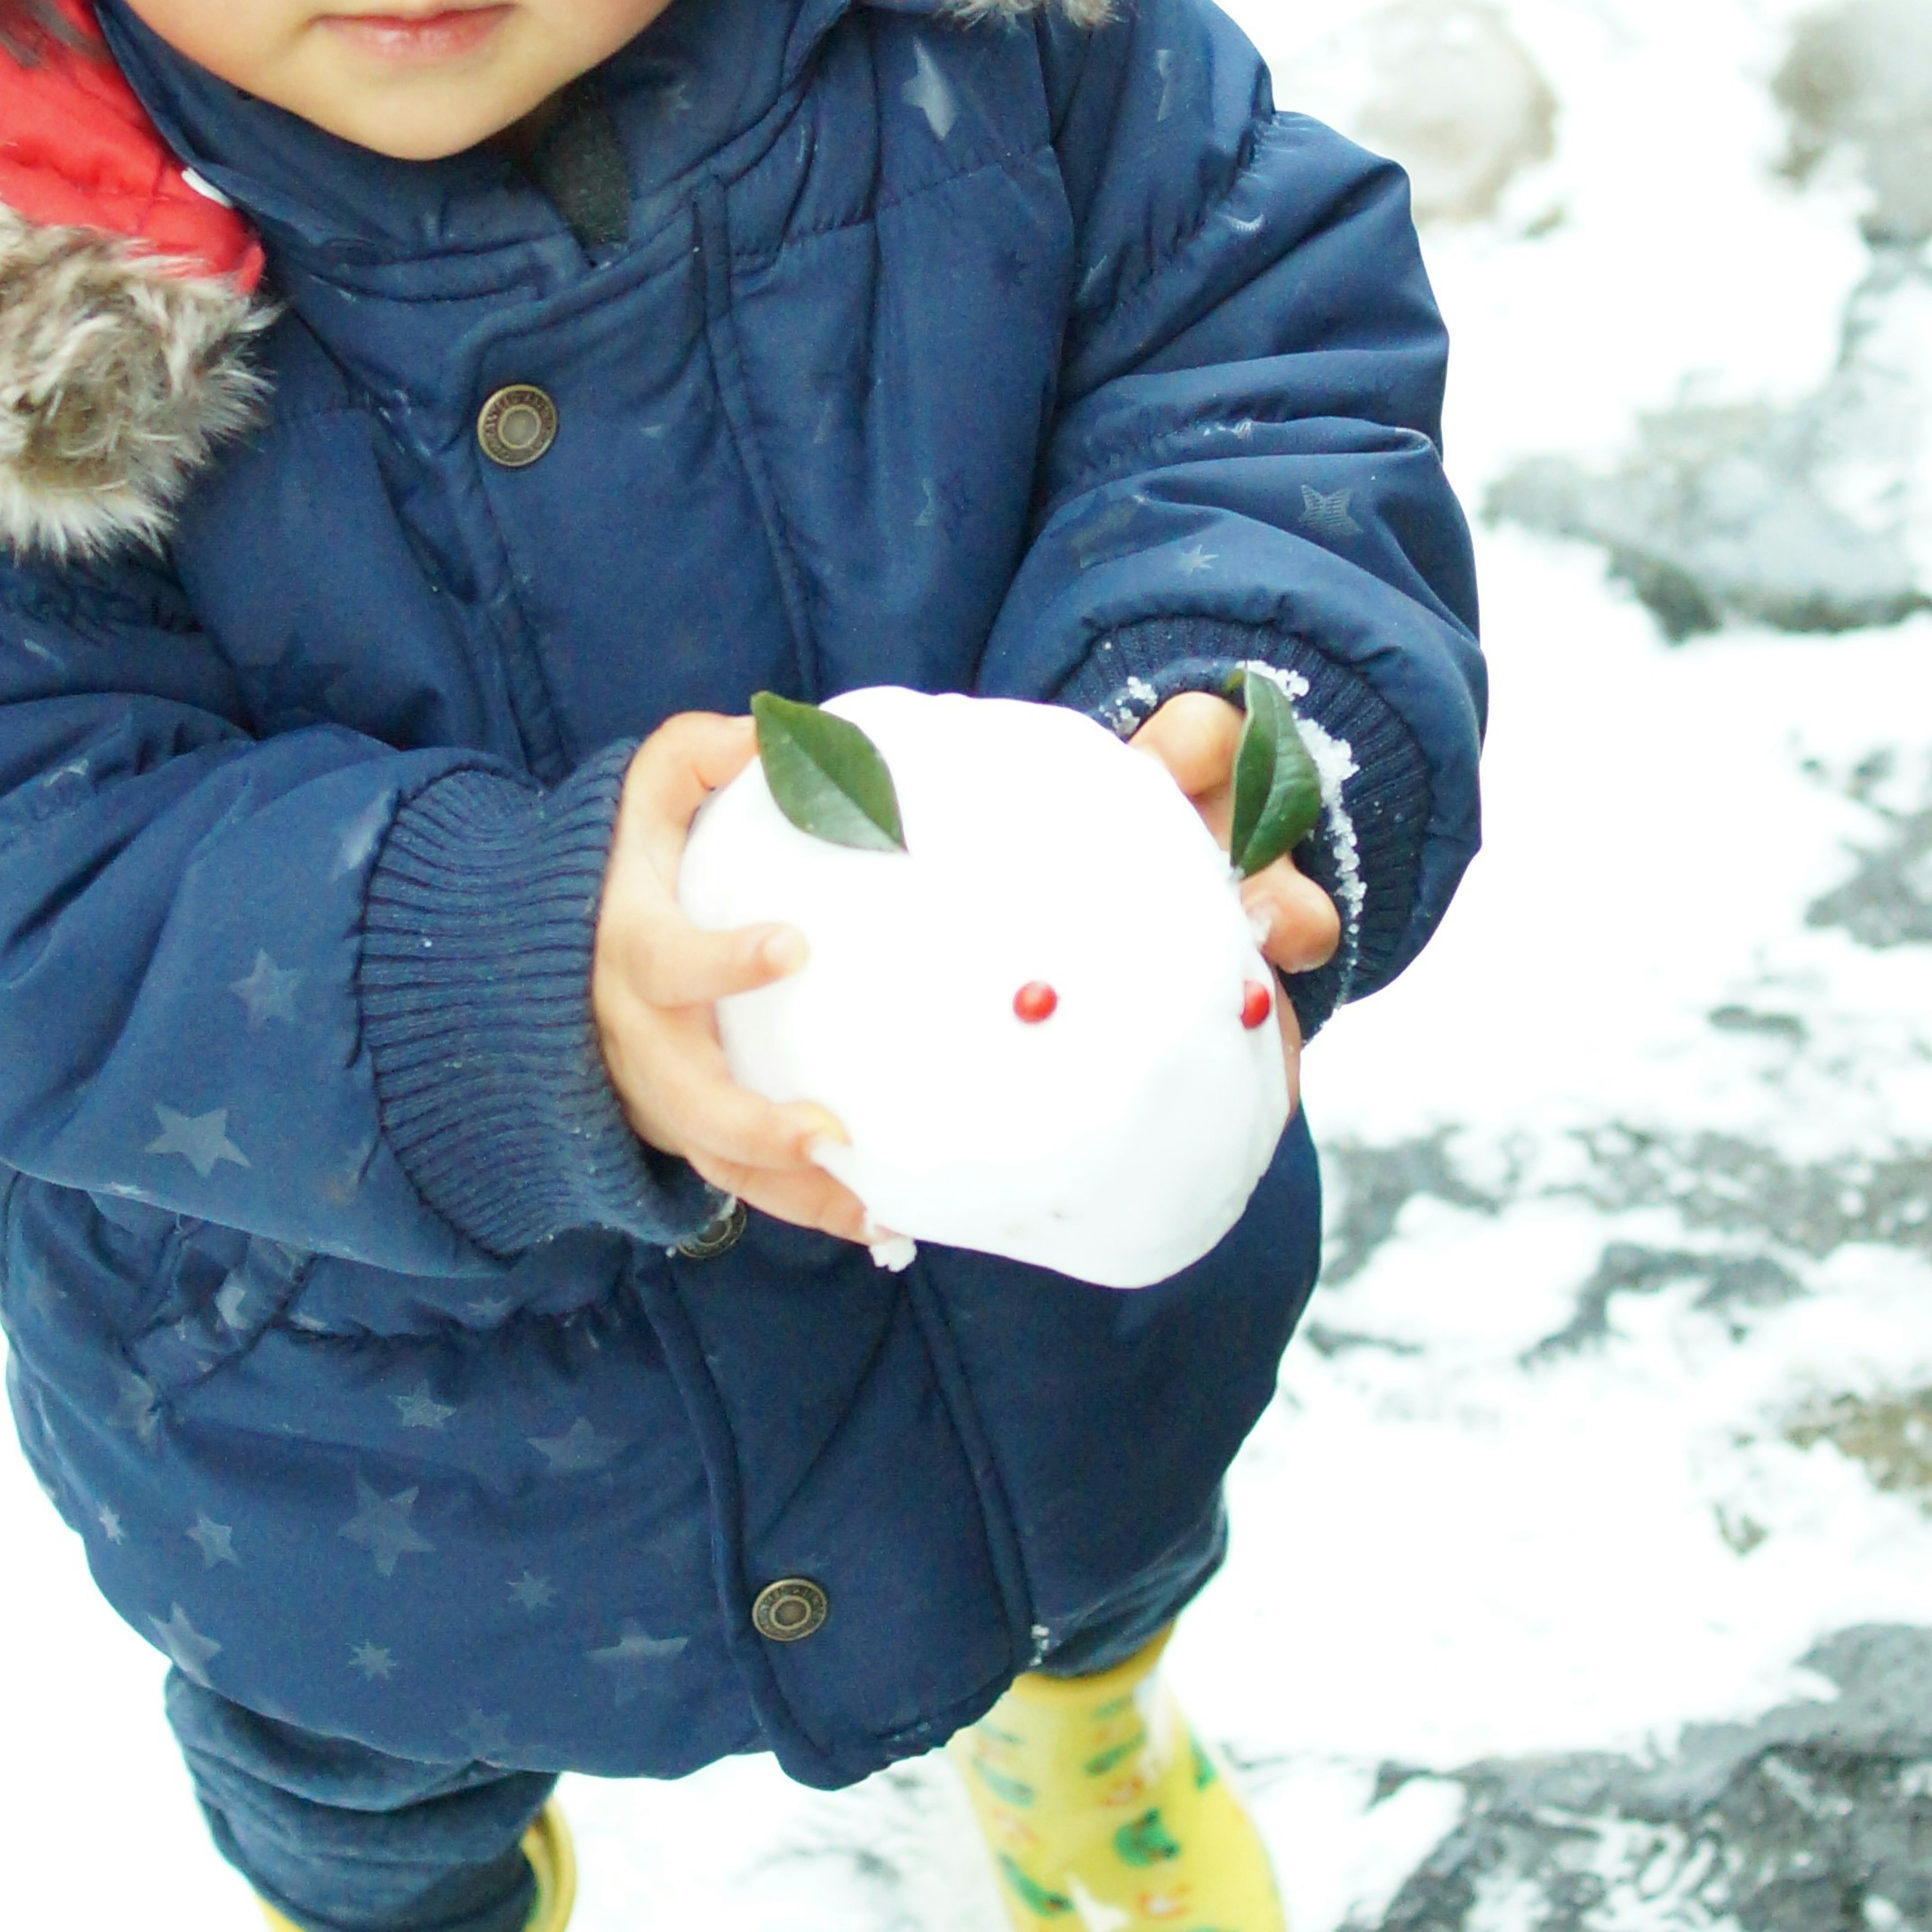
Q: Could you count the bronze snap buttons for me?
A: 3